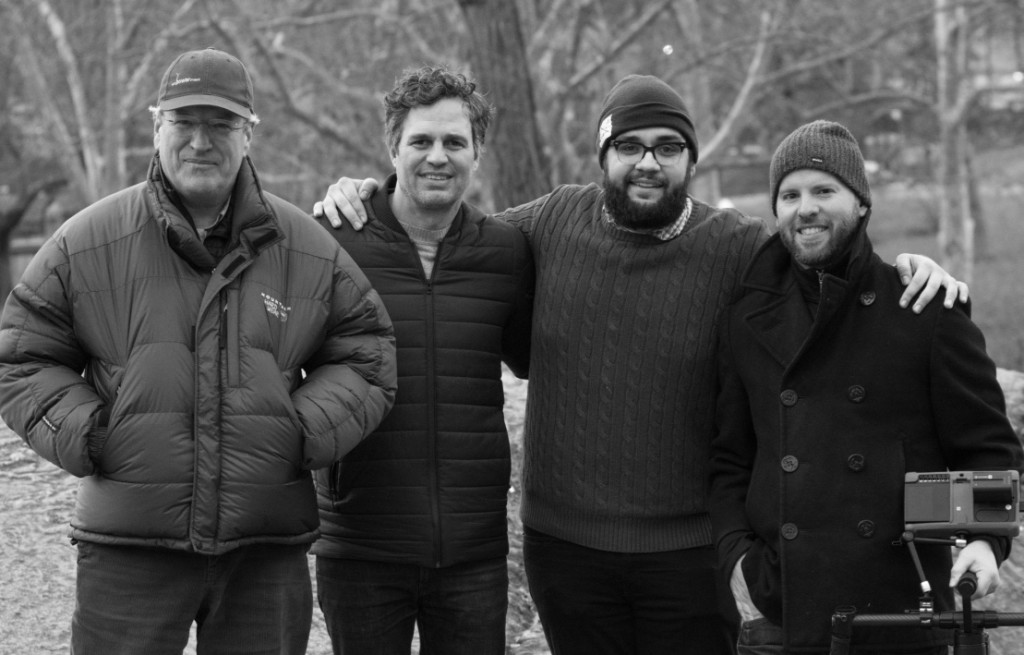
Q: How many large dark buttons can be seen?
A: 7